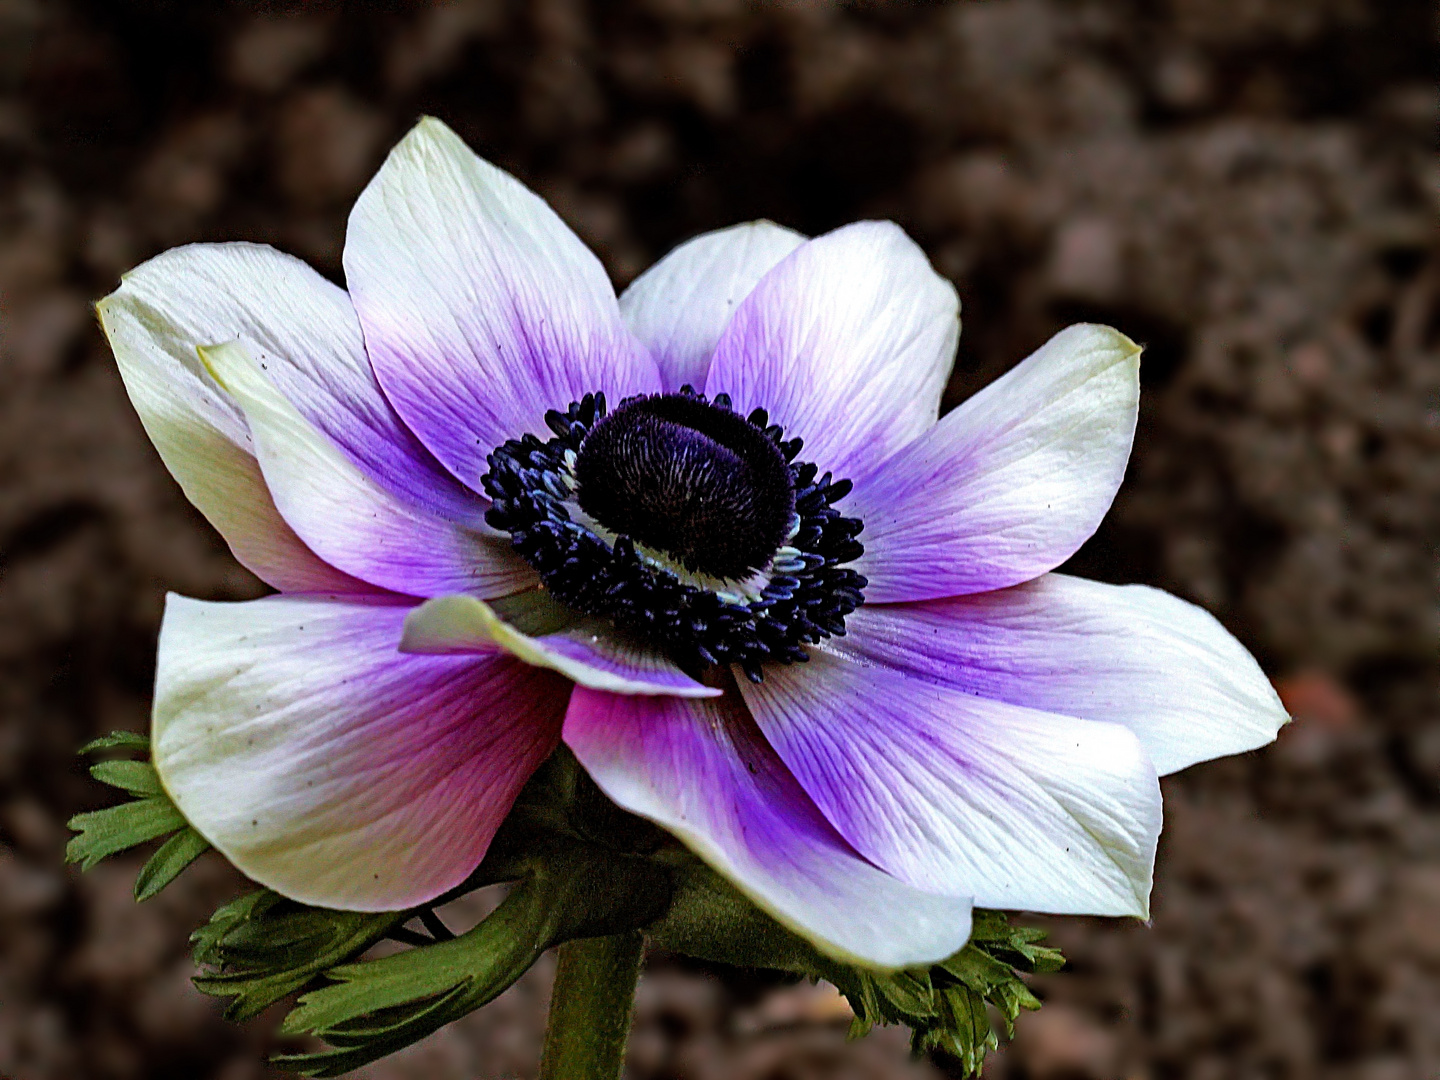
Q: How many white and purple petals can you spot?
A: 11